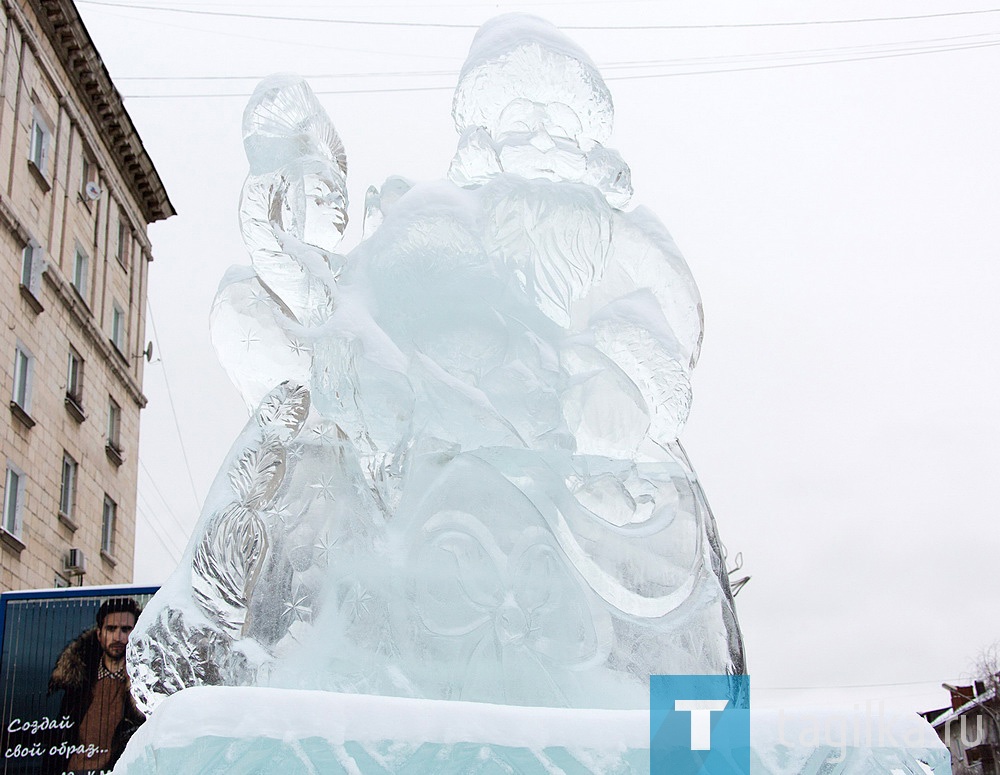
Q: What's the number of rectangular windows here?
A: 12